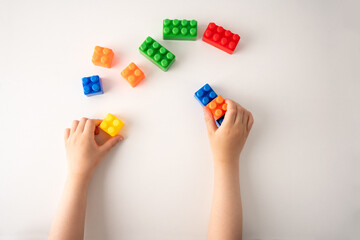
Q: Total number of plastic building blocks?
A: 9